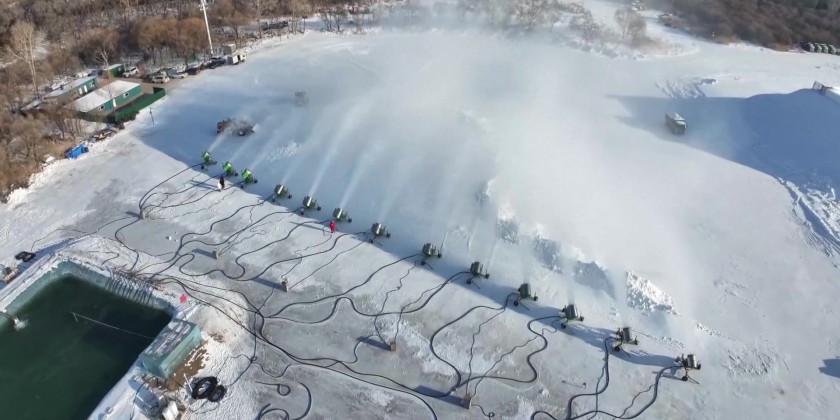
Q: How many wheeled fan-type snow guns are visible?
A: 13